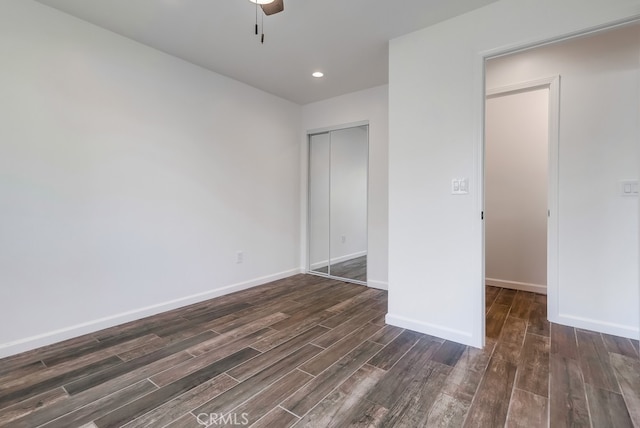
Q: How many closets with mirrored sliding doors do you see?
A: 1